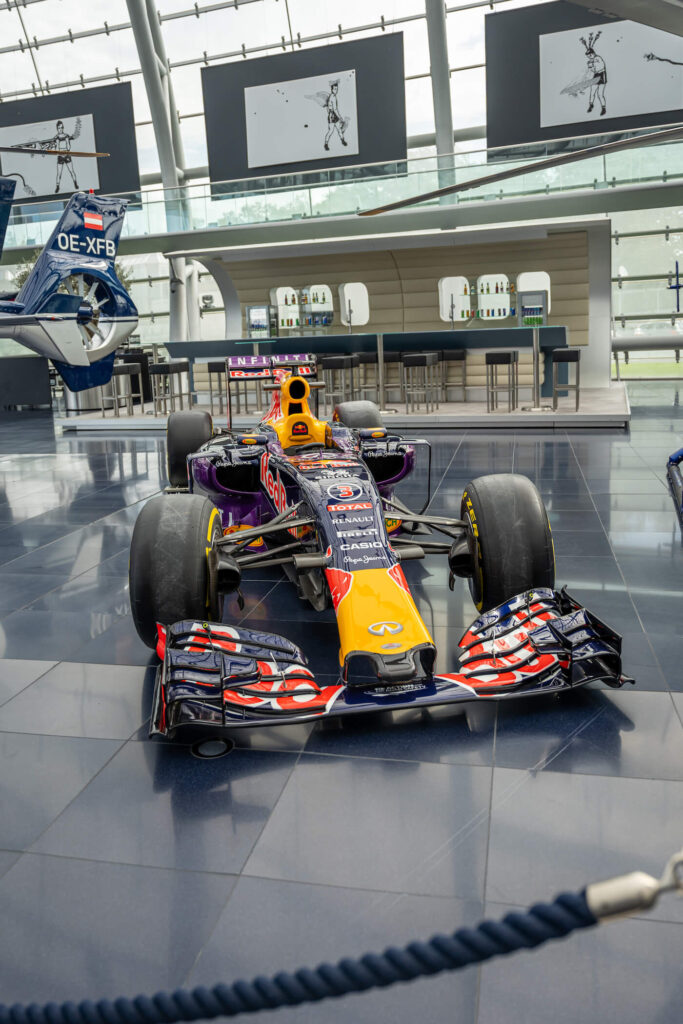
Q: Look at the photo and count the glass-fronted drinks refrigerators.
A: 2